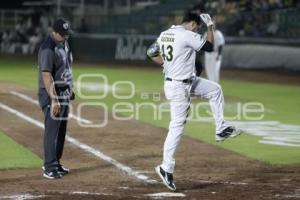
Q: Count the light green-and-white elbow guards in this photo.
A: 1